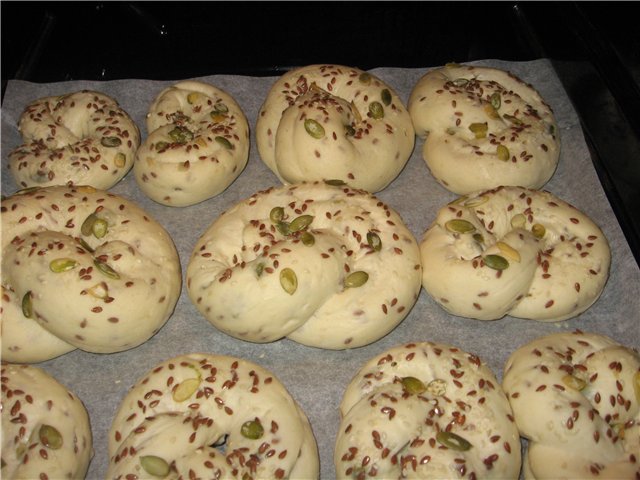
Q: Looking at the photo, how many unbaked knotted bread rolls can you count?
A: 11